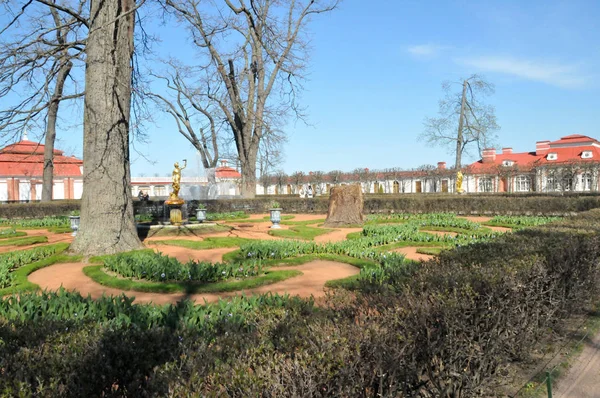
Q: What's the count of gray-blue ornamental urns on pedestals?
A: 3